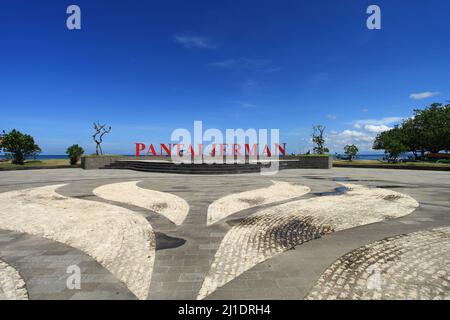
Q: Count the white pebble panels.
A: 6